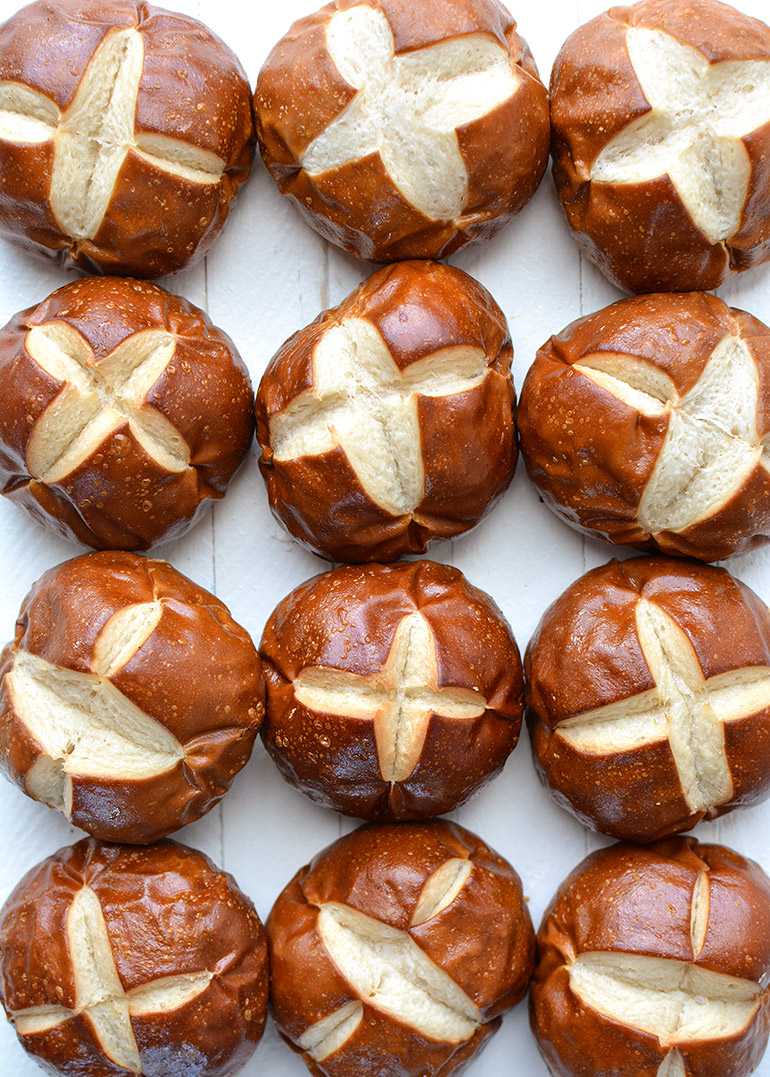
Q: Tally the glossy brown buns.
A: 12